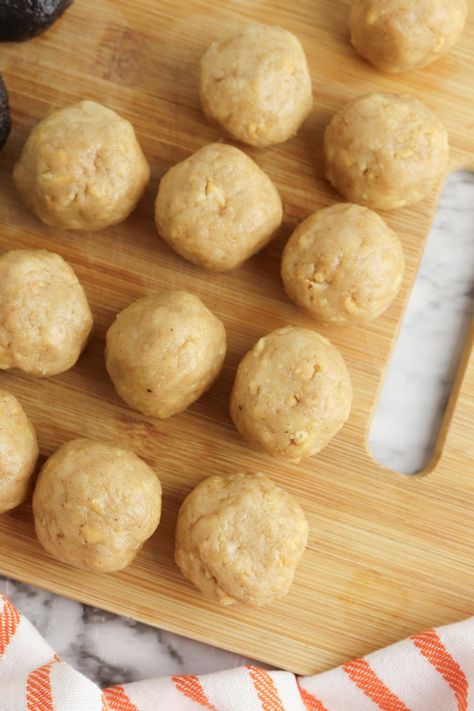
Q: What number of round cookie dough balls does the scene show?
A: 12